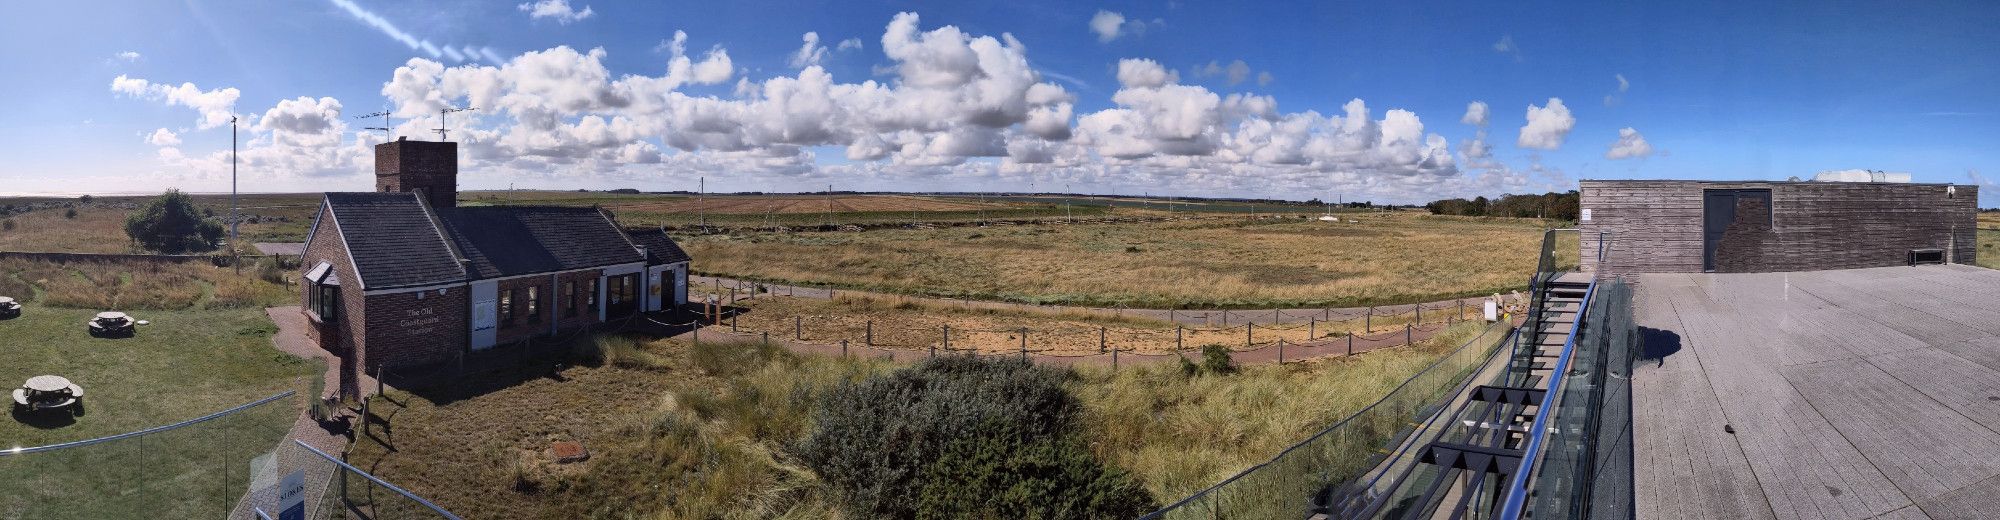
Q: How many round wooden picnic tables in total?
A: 3